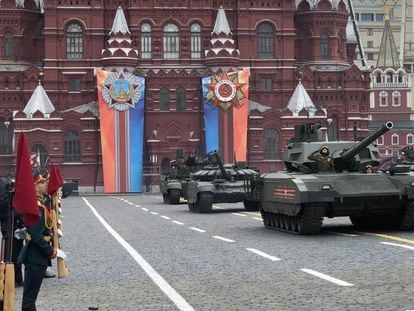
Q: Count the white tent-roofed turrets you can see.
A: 4